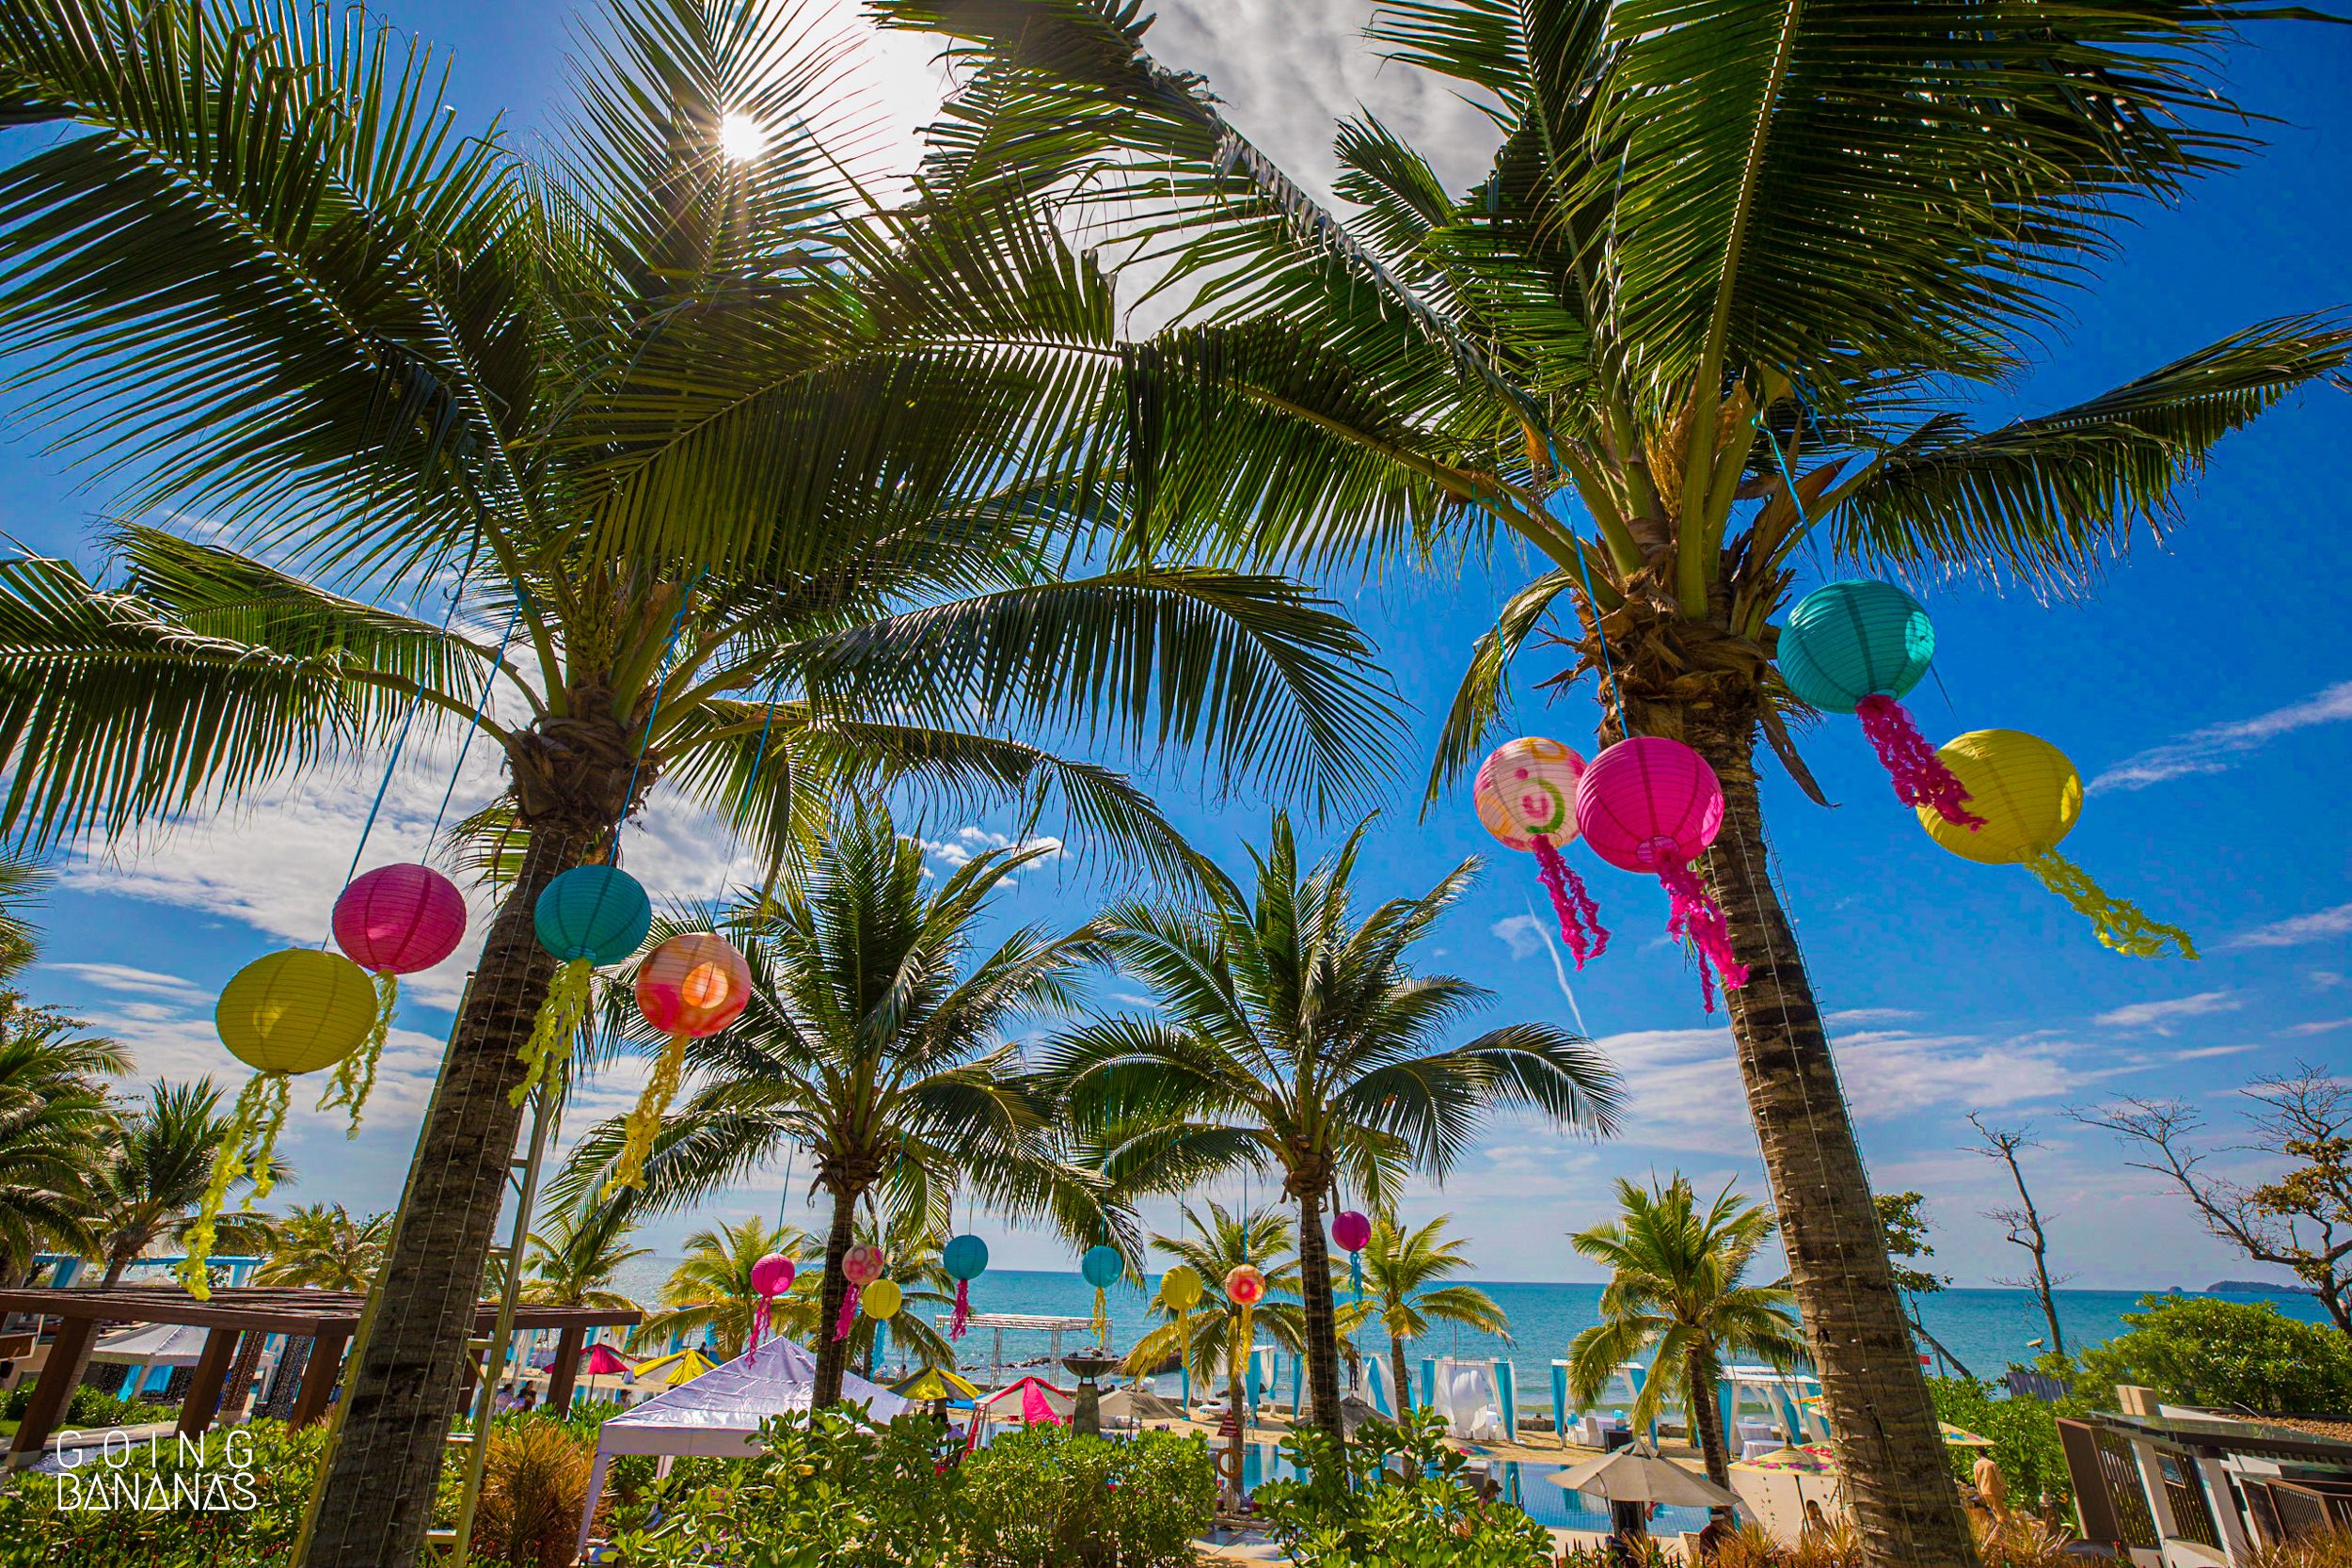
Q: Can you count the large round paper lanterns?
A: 8